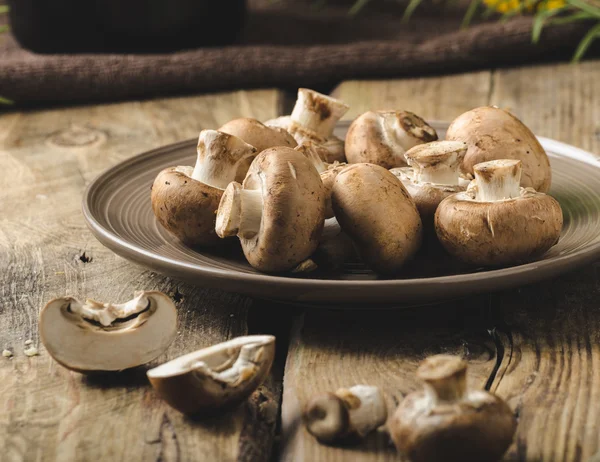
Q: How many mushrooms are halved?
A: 2